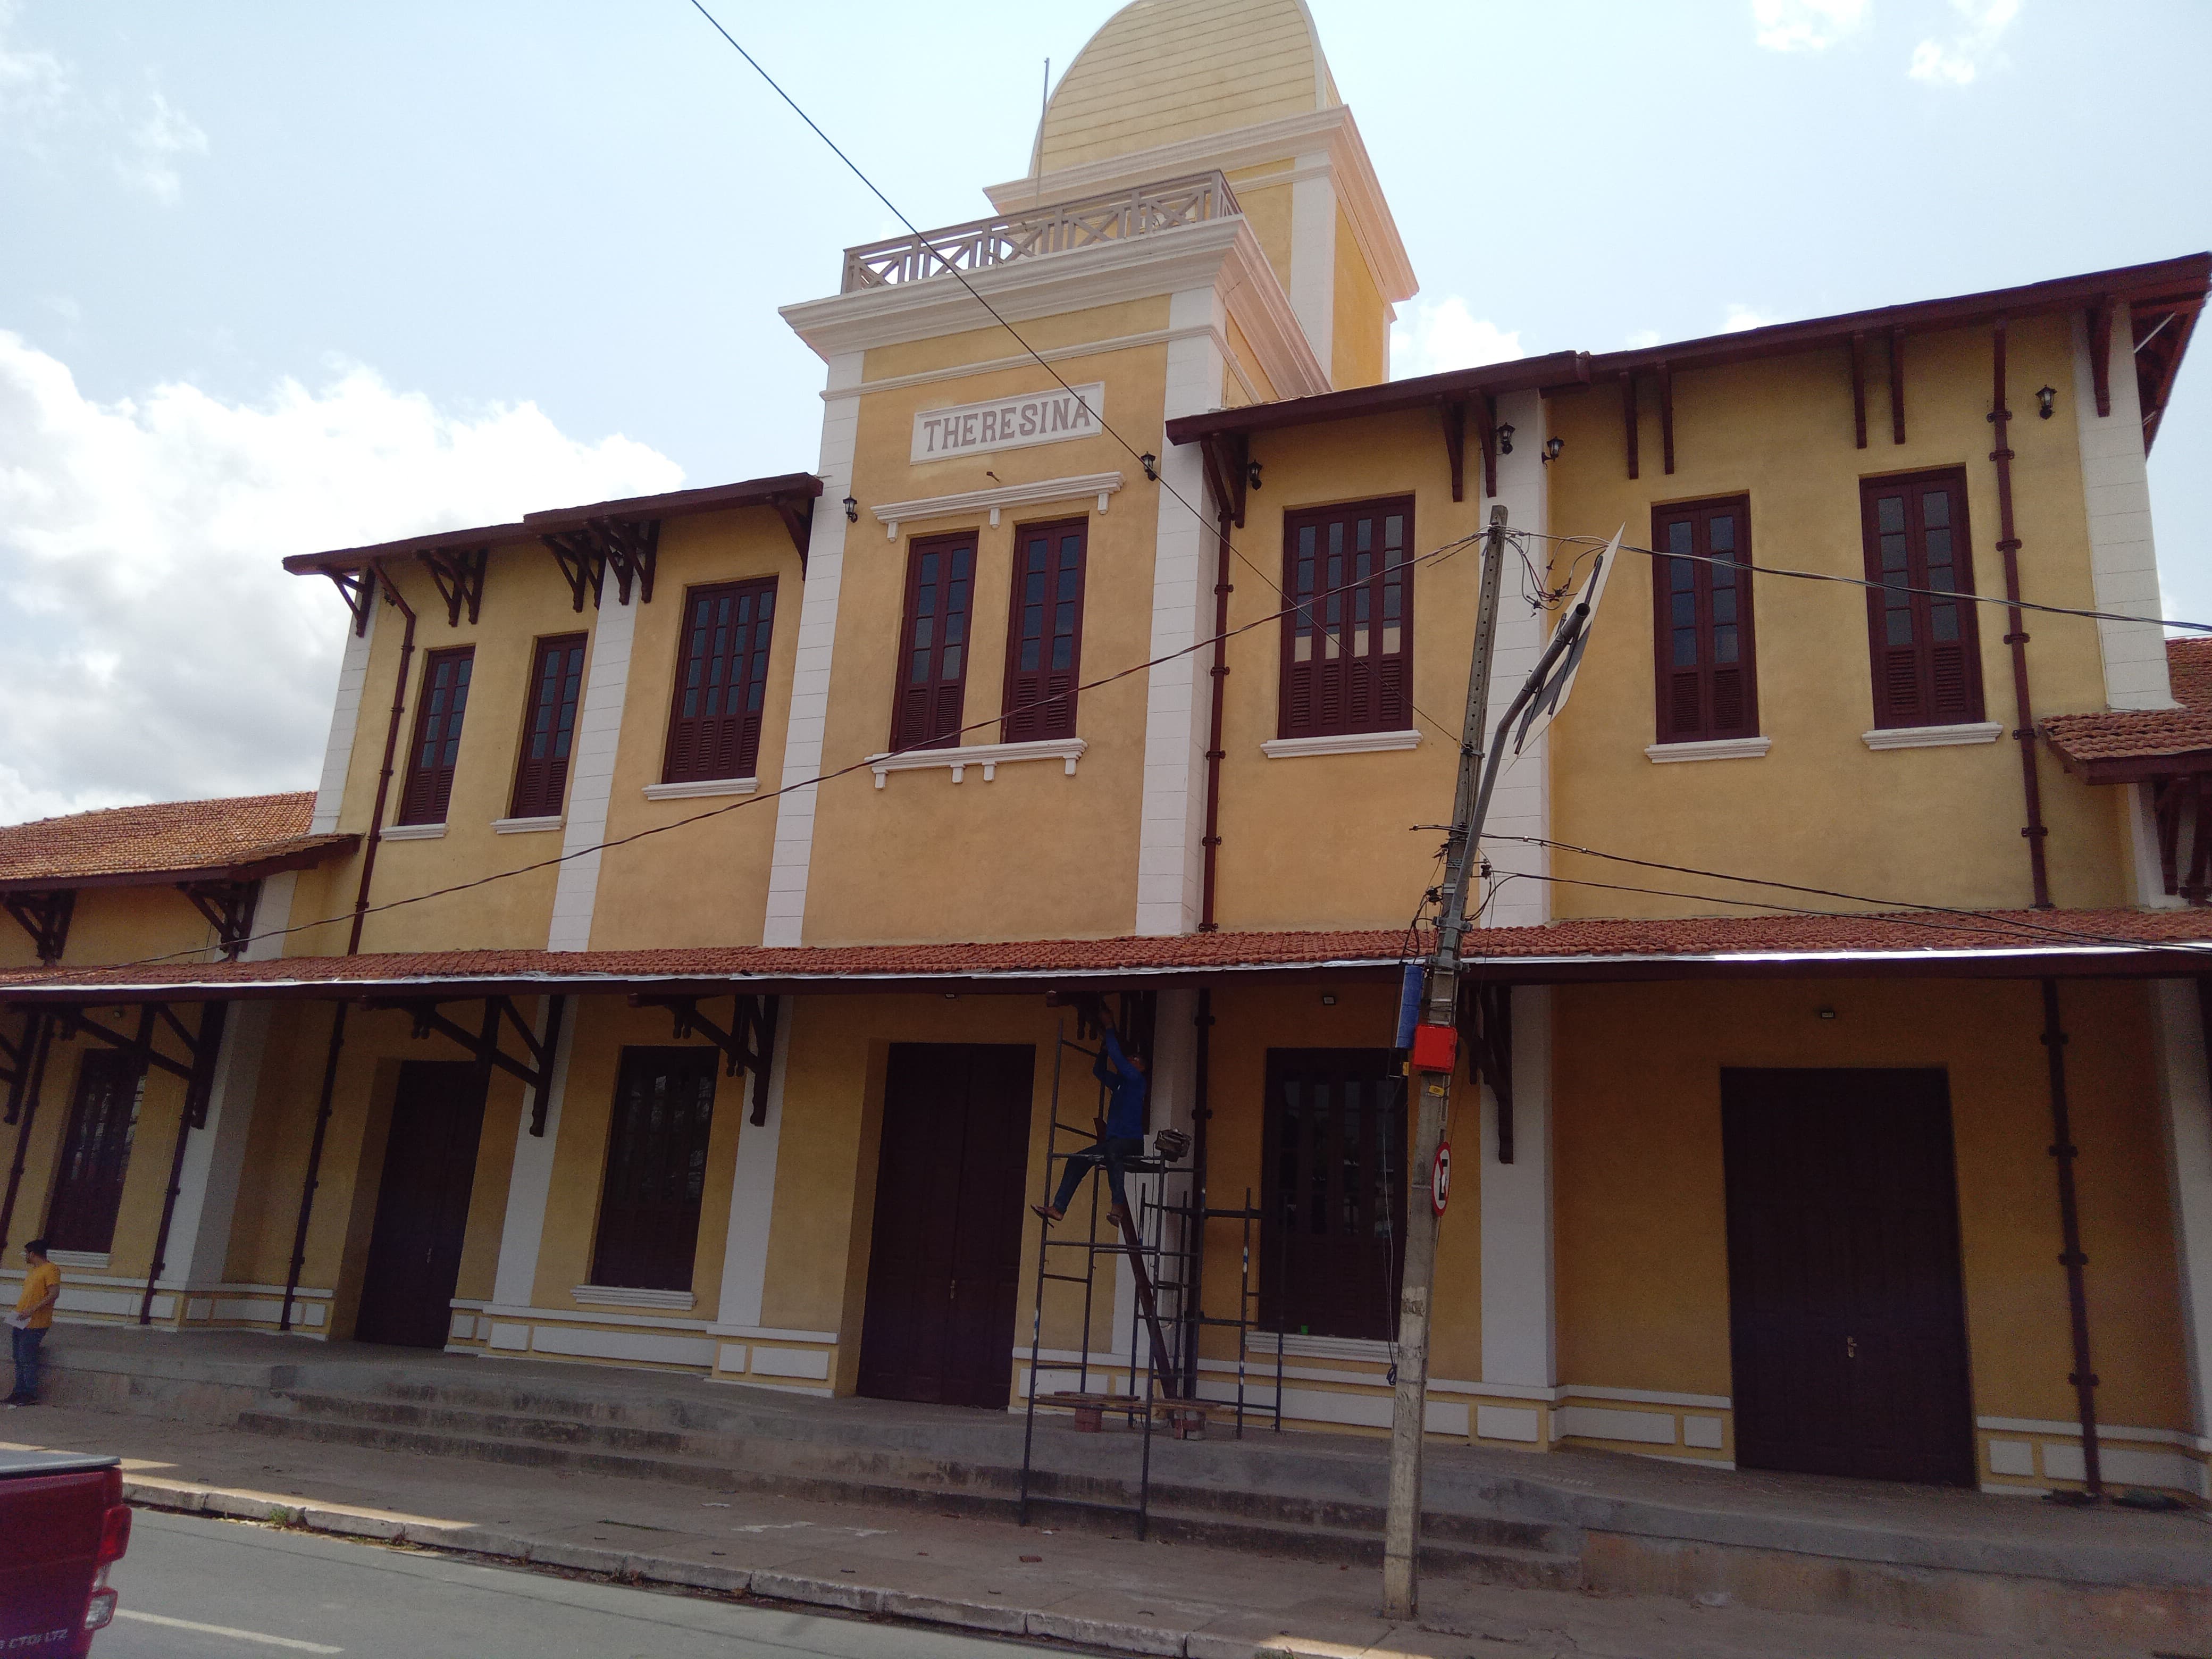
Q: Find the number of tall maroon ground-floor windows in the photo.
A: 3